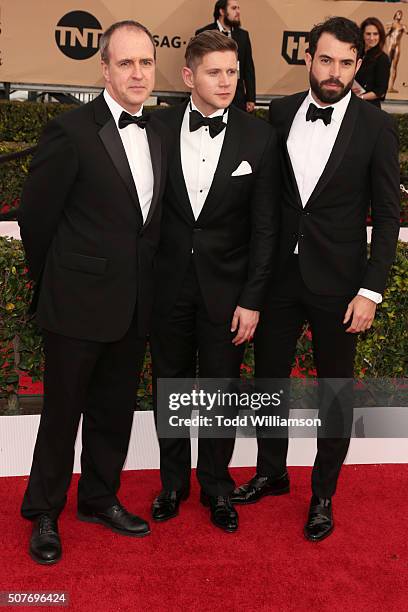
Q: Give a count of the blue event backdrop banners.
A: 0